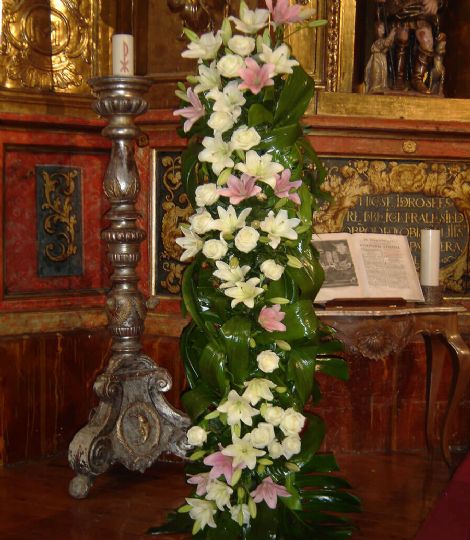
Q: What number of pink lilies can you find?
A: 9